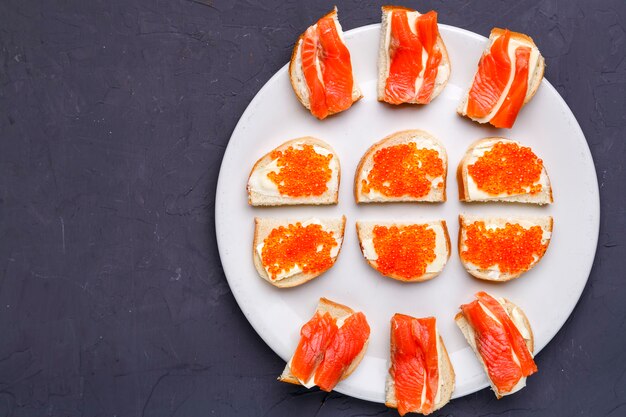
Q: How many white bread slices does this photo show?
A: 12